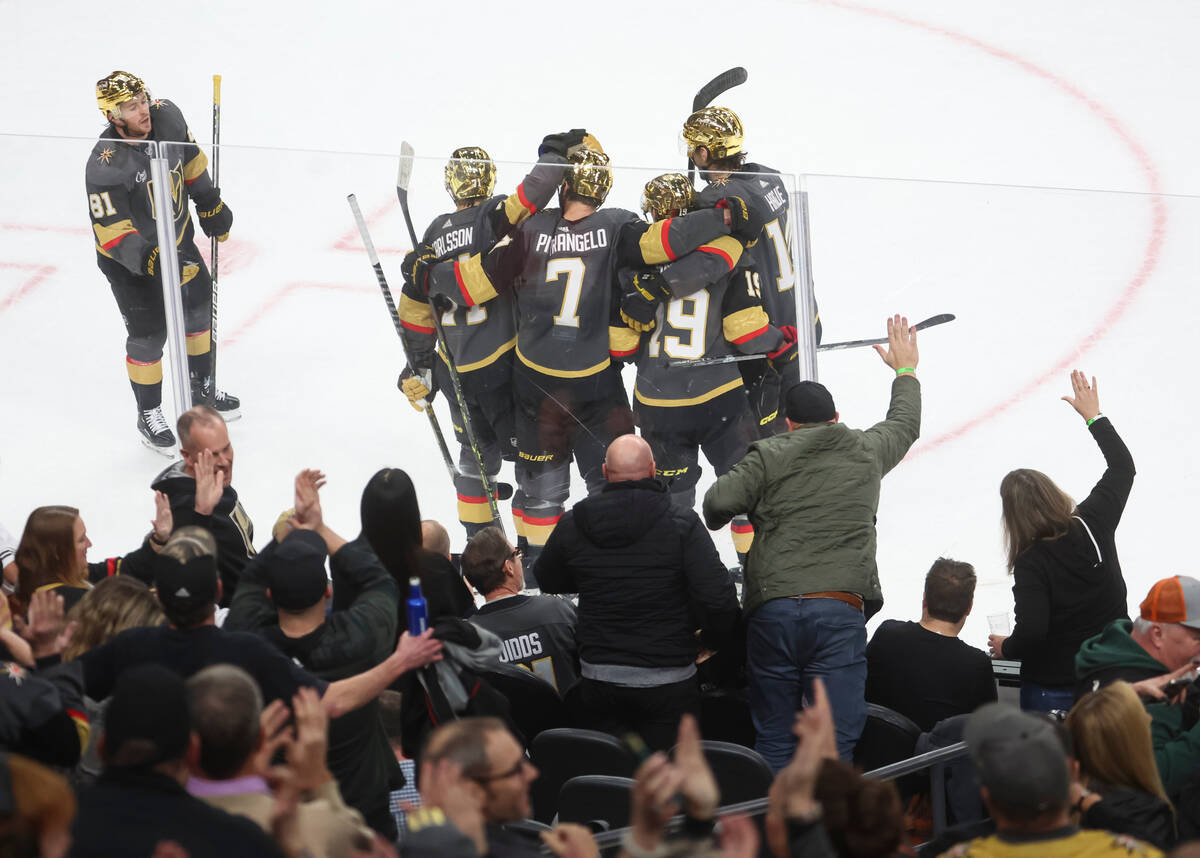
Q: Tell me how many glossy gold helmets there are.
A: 5